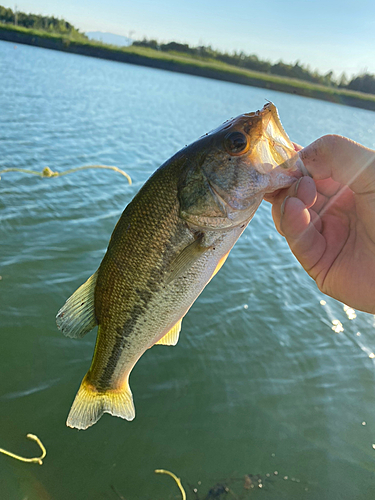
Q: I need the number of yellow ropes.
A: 3